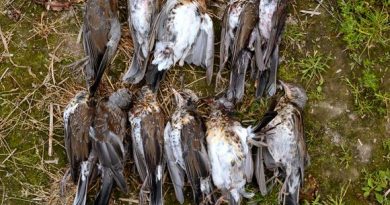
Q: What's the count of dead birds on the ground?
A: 11